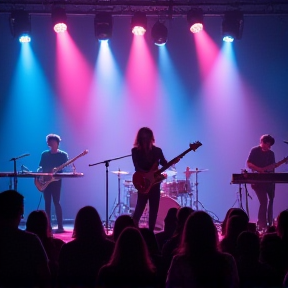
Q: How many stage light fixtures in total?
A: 7